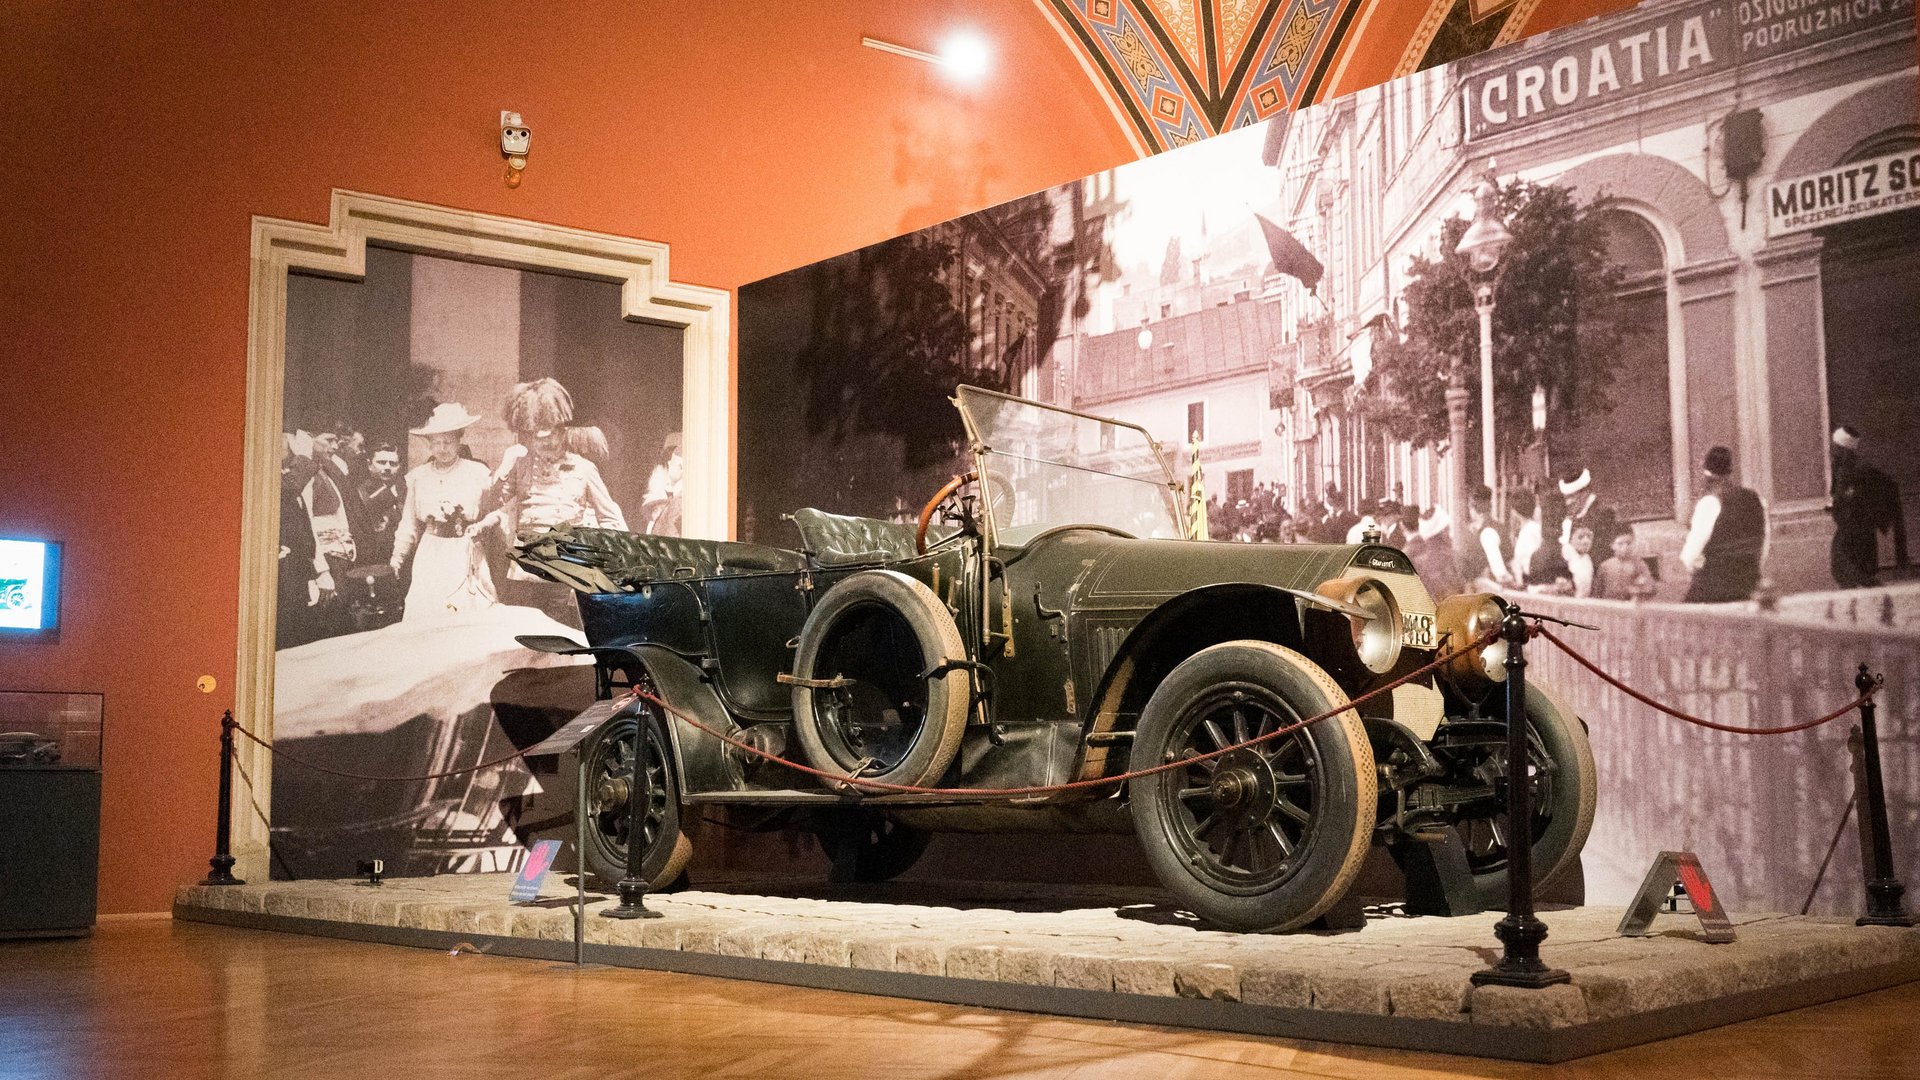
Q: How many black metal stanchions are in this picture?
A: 4